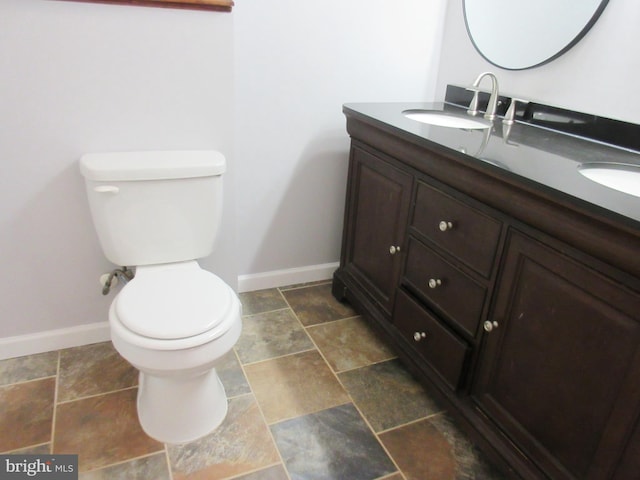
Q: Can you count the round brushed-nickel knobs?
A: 5